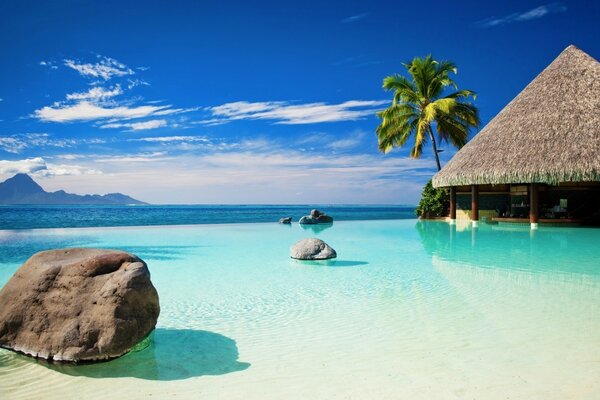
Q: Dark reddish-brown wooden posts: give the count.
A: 3